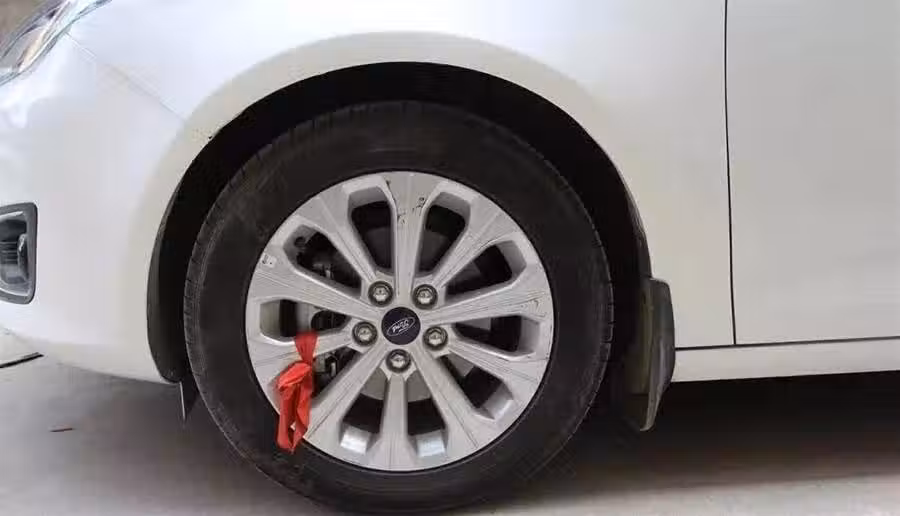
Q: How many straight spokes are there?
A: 10